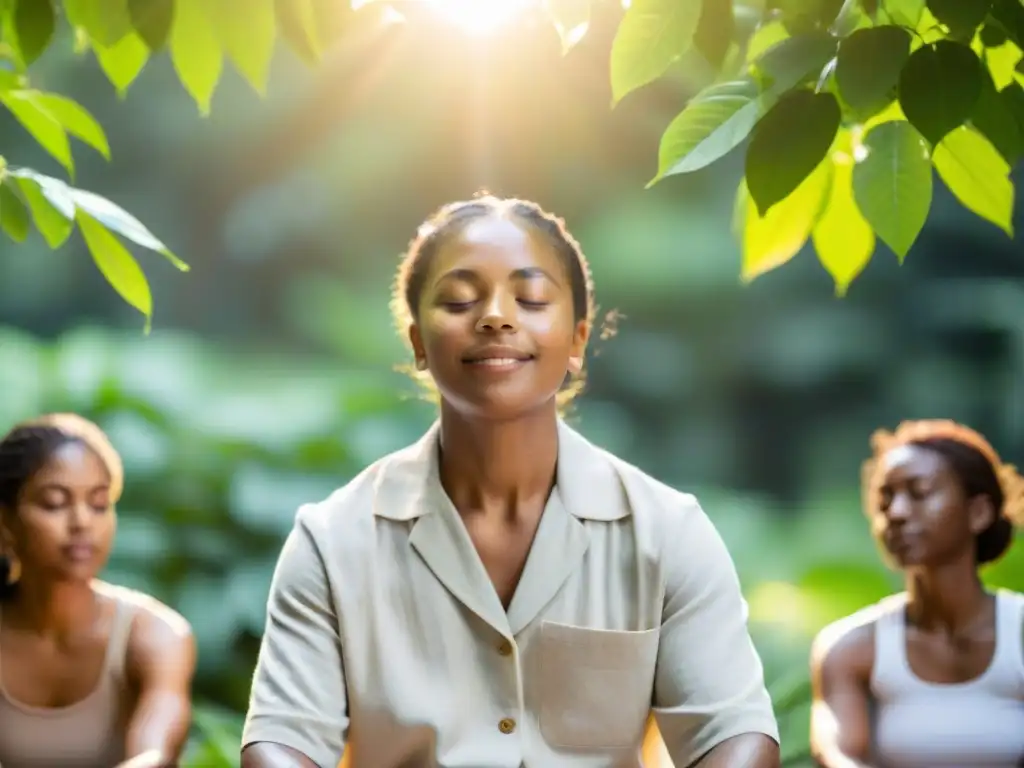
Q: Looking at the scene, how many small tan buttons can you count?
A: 2